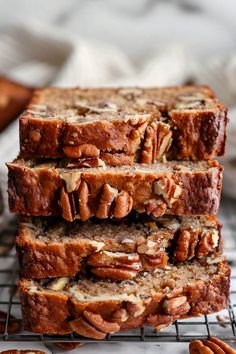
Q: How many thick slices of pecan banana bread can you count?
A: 4